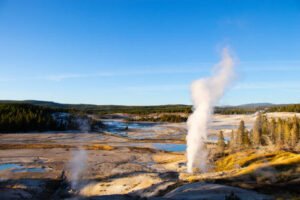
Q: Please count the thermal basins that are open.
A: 2